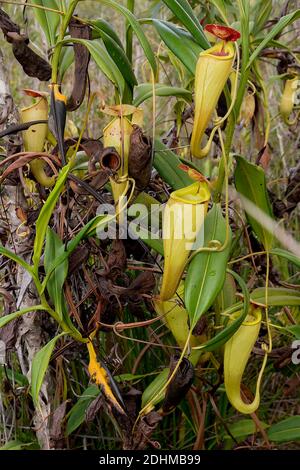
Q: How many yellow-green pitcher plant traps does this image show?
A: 7